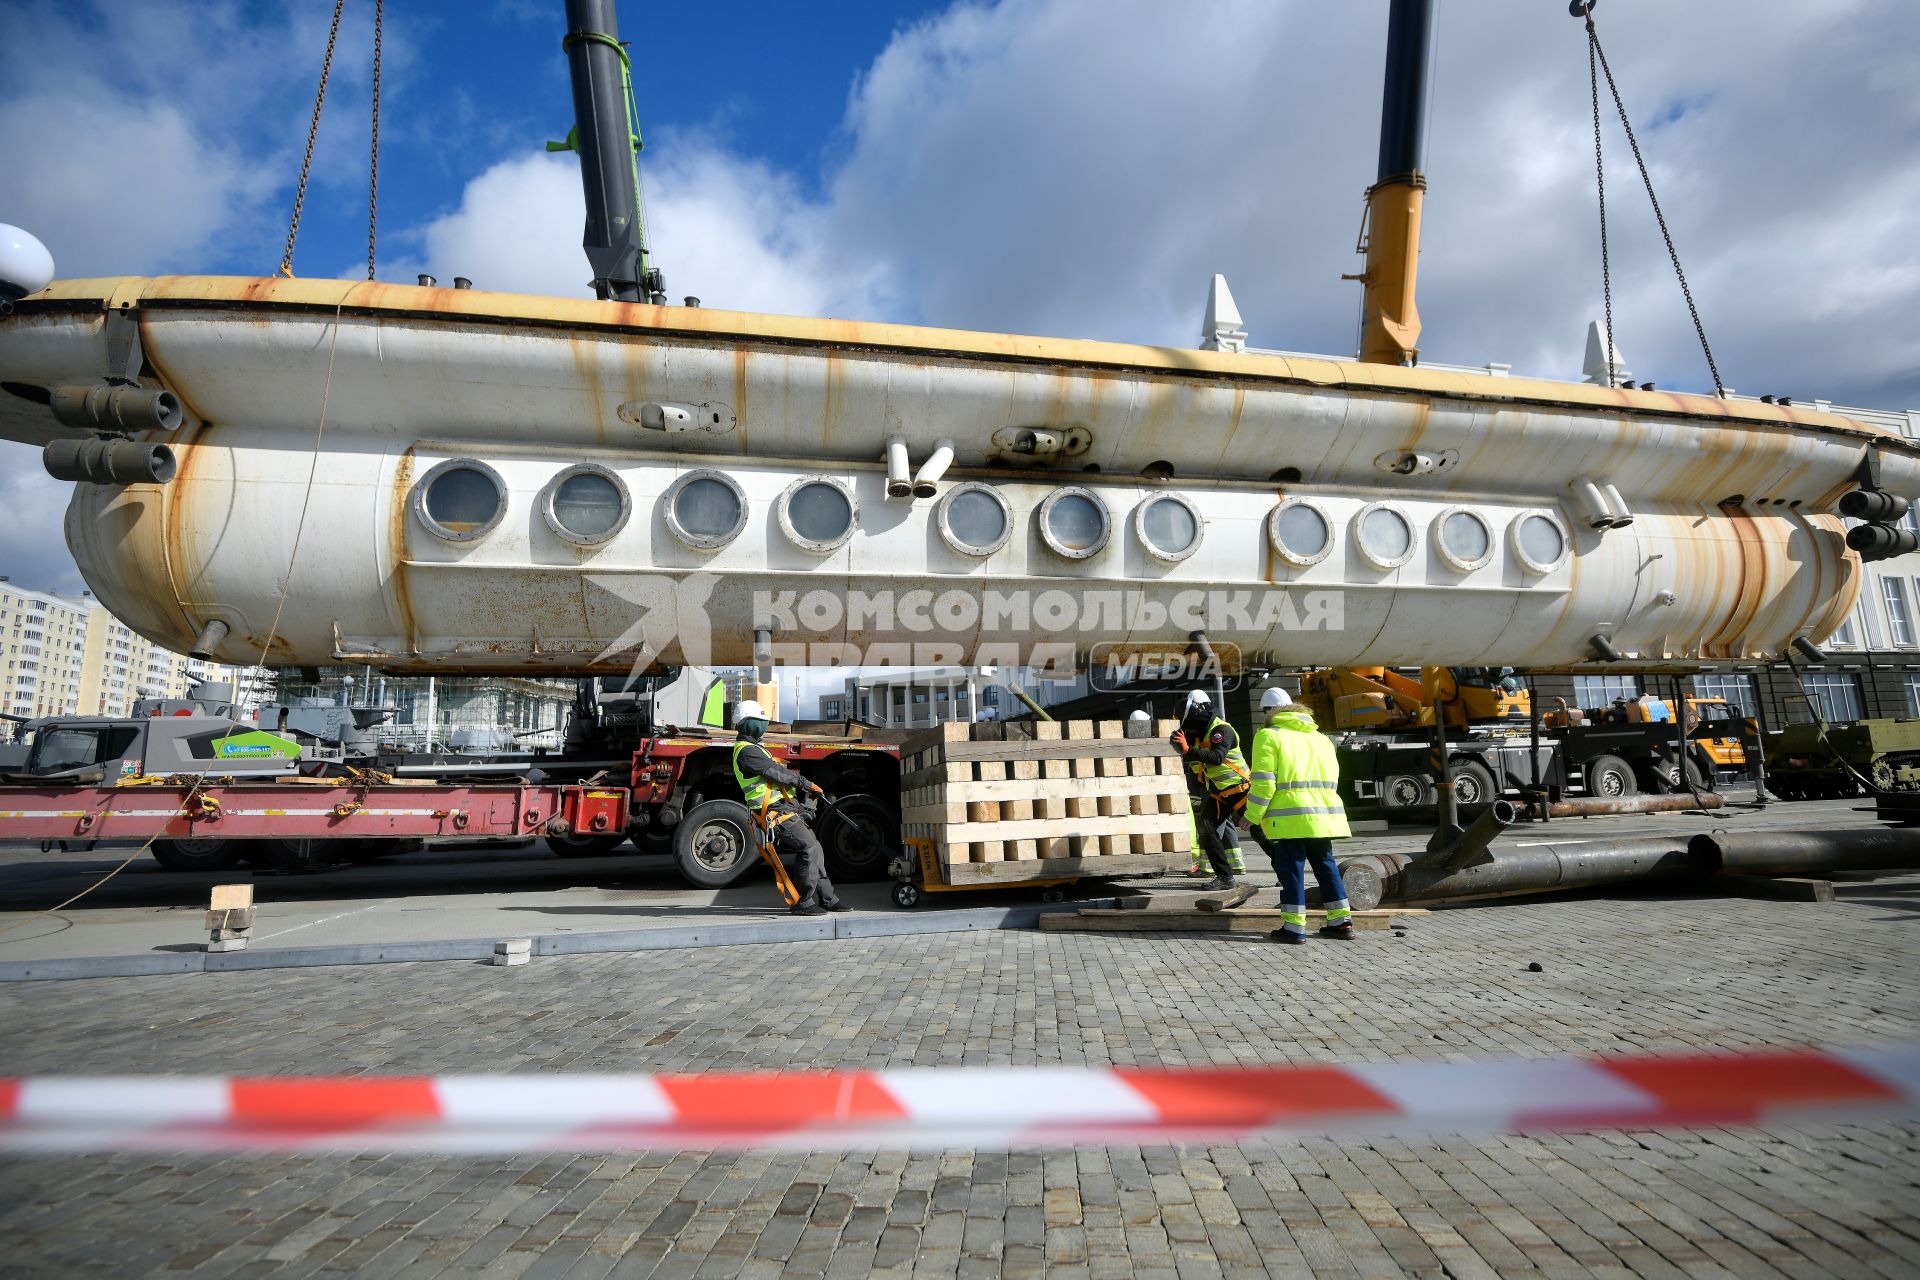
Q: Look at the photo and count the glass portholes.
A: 11